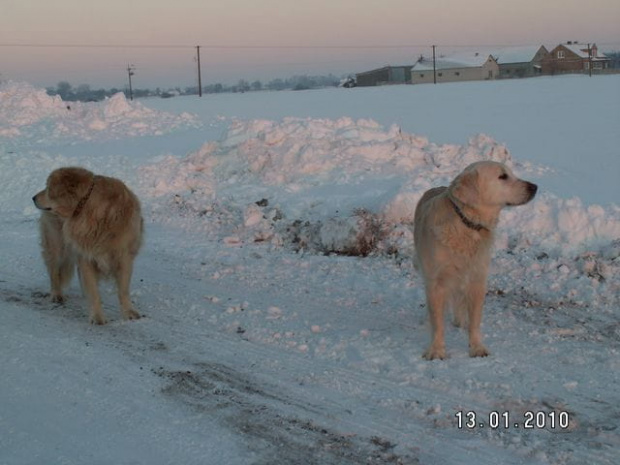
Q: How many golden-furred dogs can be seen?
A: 2